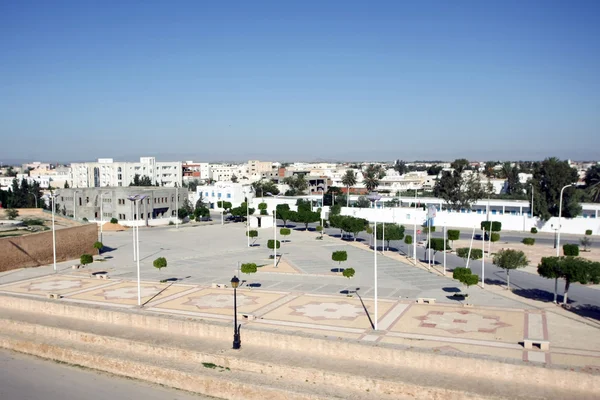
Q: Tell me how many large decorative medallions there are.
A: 5